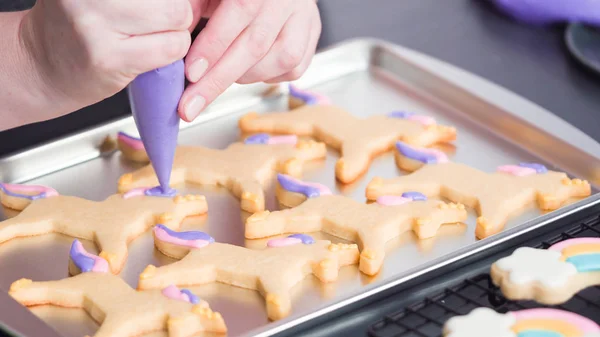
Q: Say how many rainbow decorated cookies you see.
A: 2